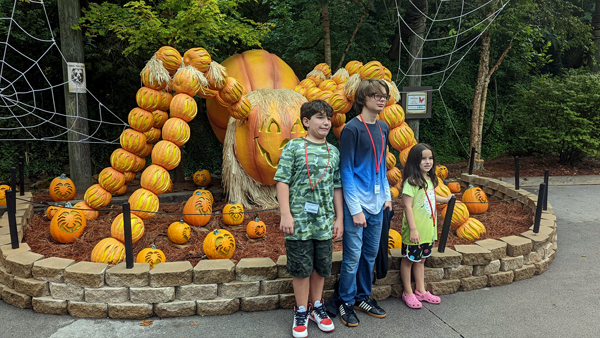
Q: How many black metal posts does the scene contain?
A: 9